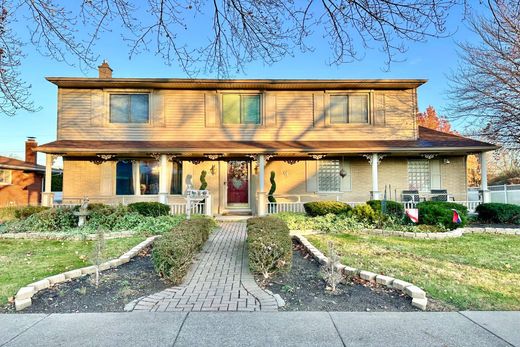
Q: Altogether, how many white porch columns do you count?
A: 5